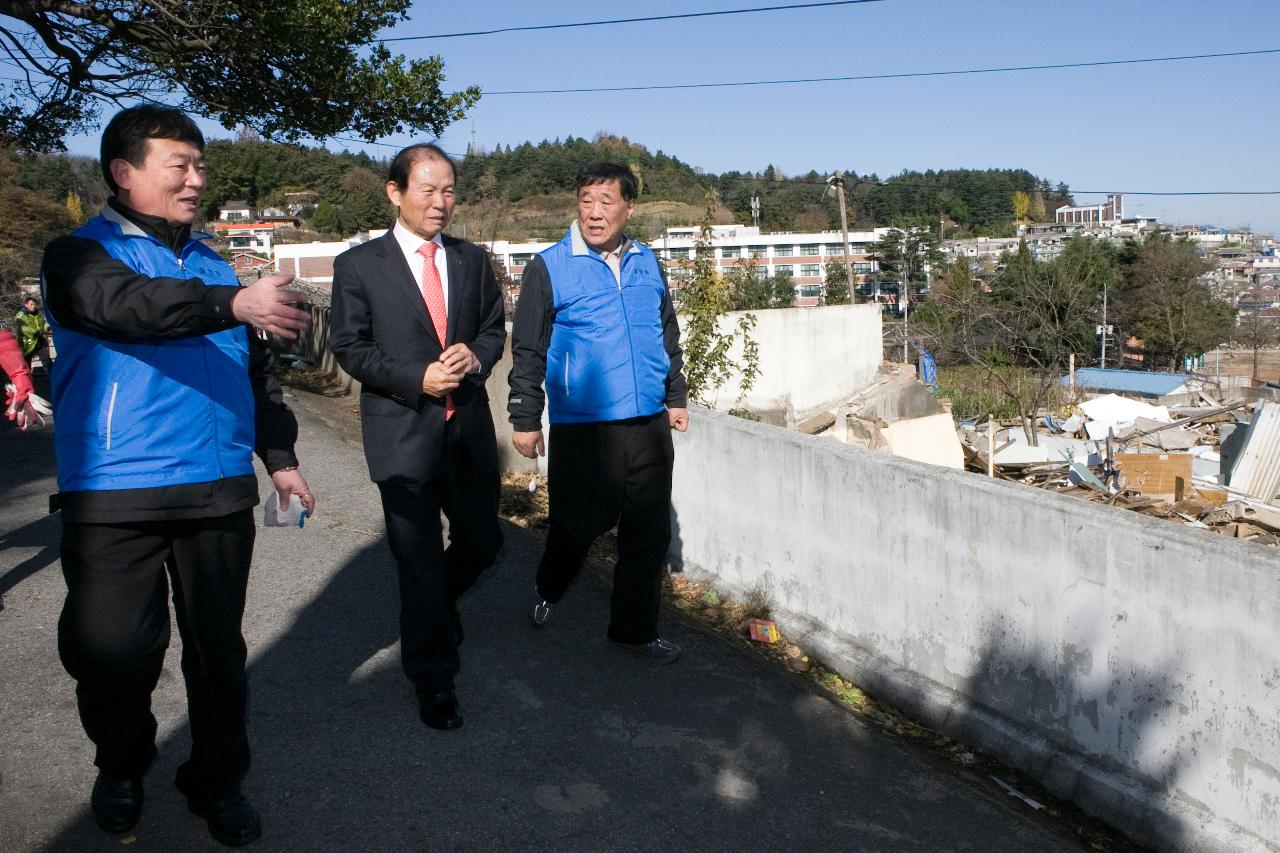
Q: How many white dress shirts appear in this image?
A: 1